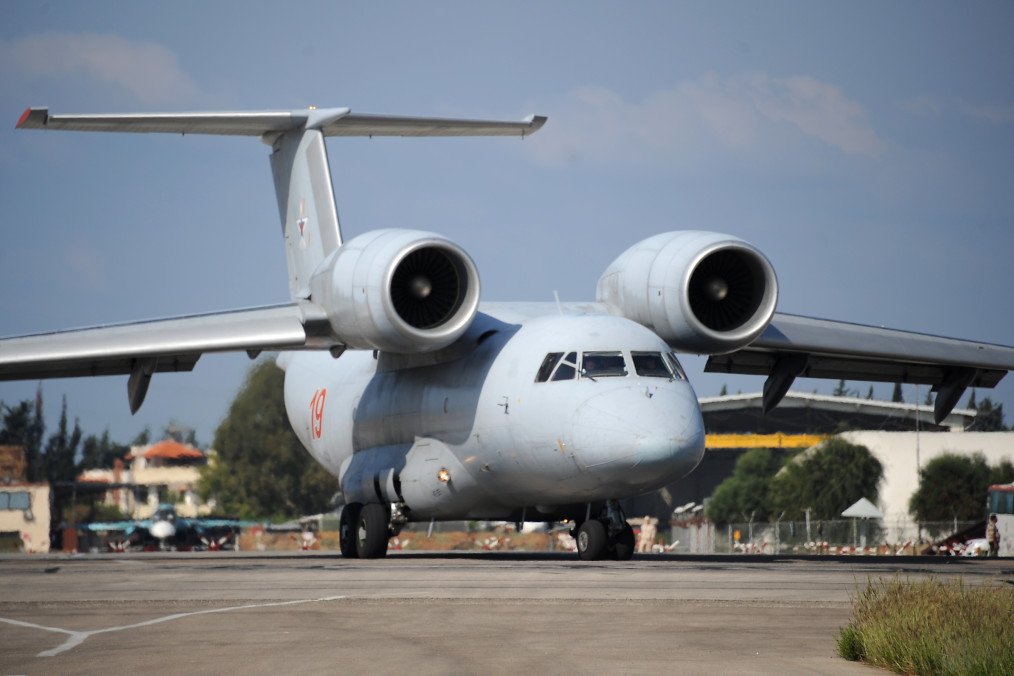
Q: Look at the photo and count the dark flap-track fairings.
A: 3